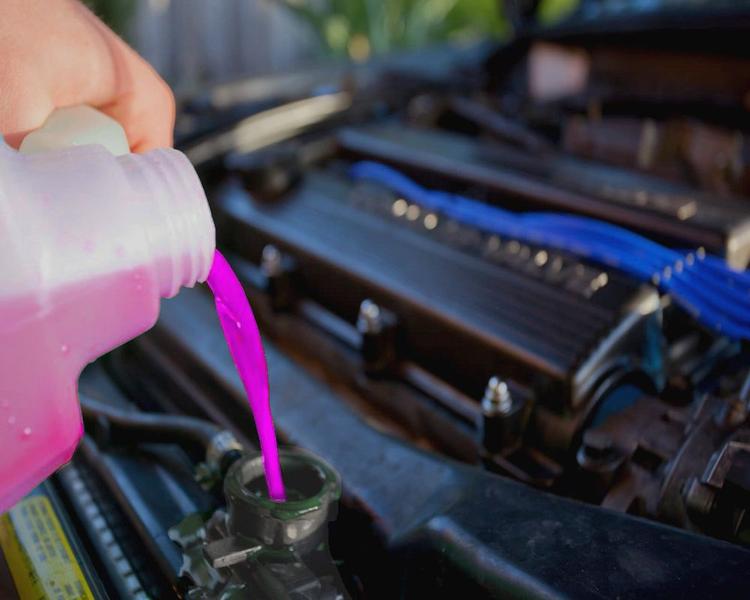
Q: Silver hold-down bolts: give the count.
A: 3